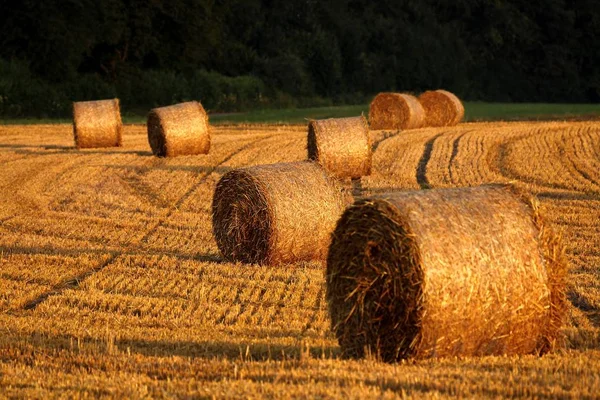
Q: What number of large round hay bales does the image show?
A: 7